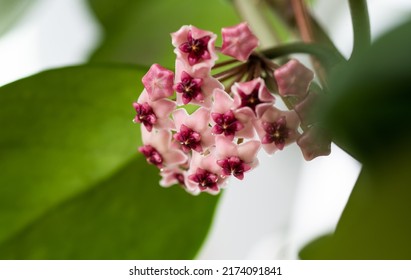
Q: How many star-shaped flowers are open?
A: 11